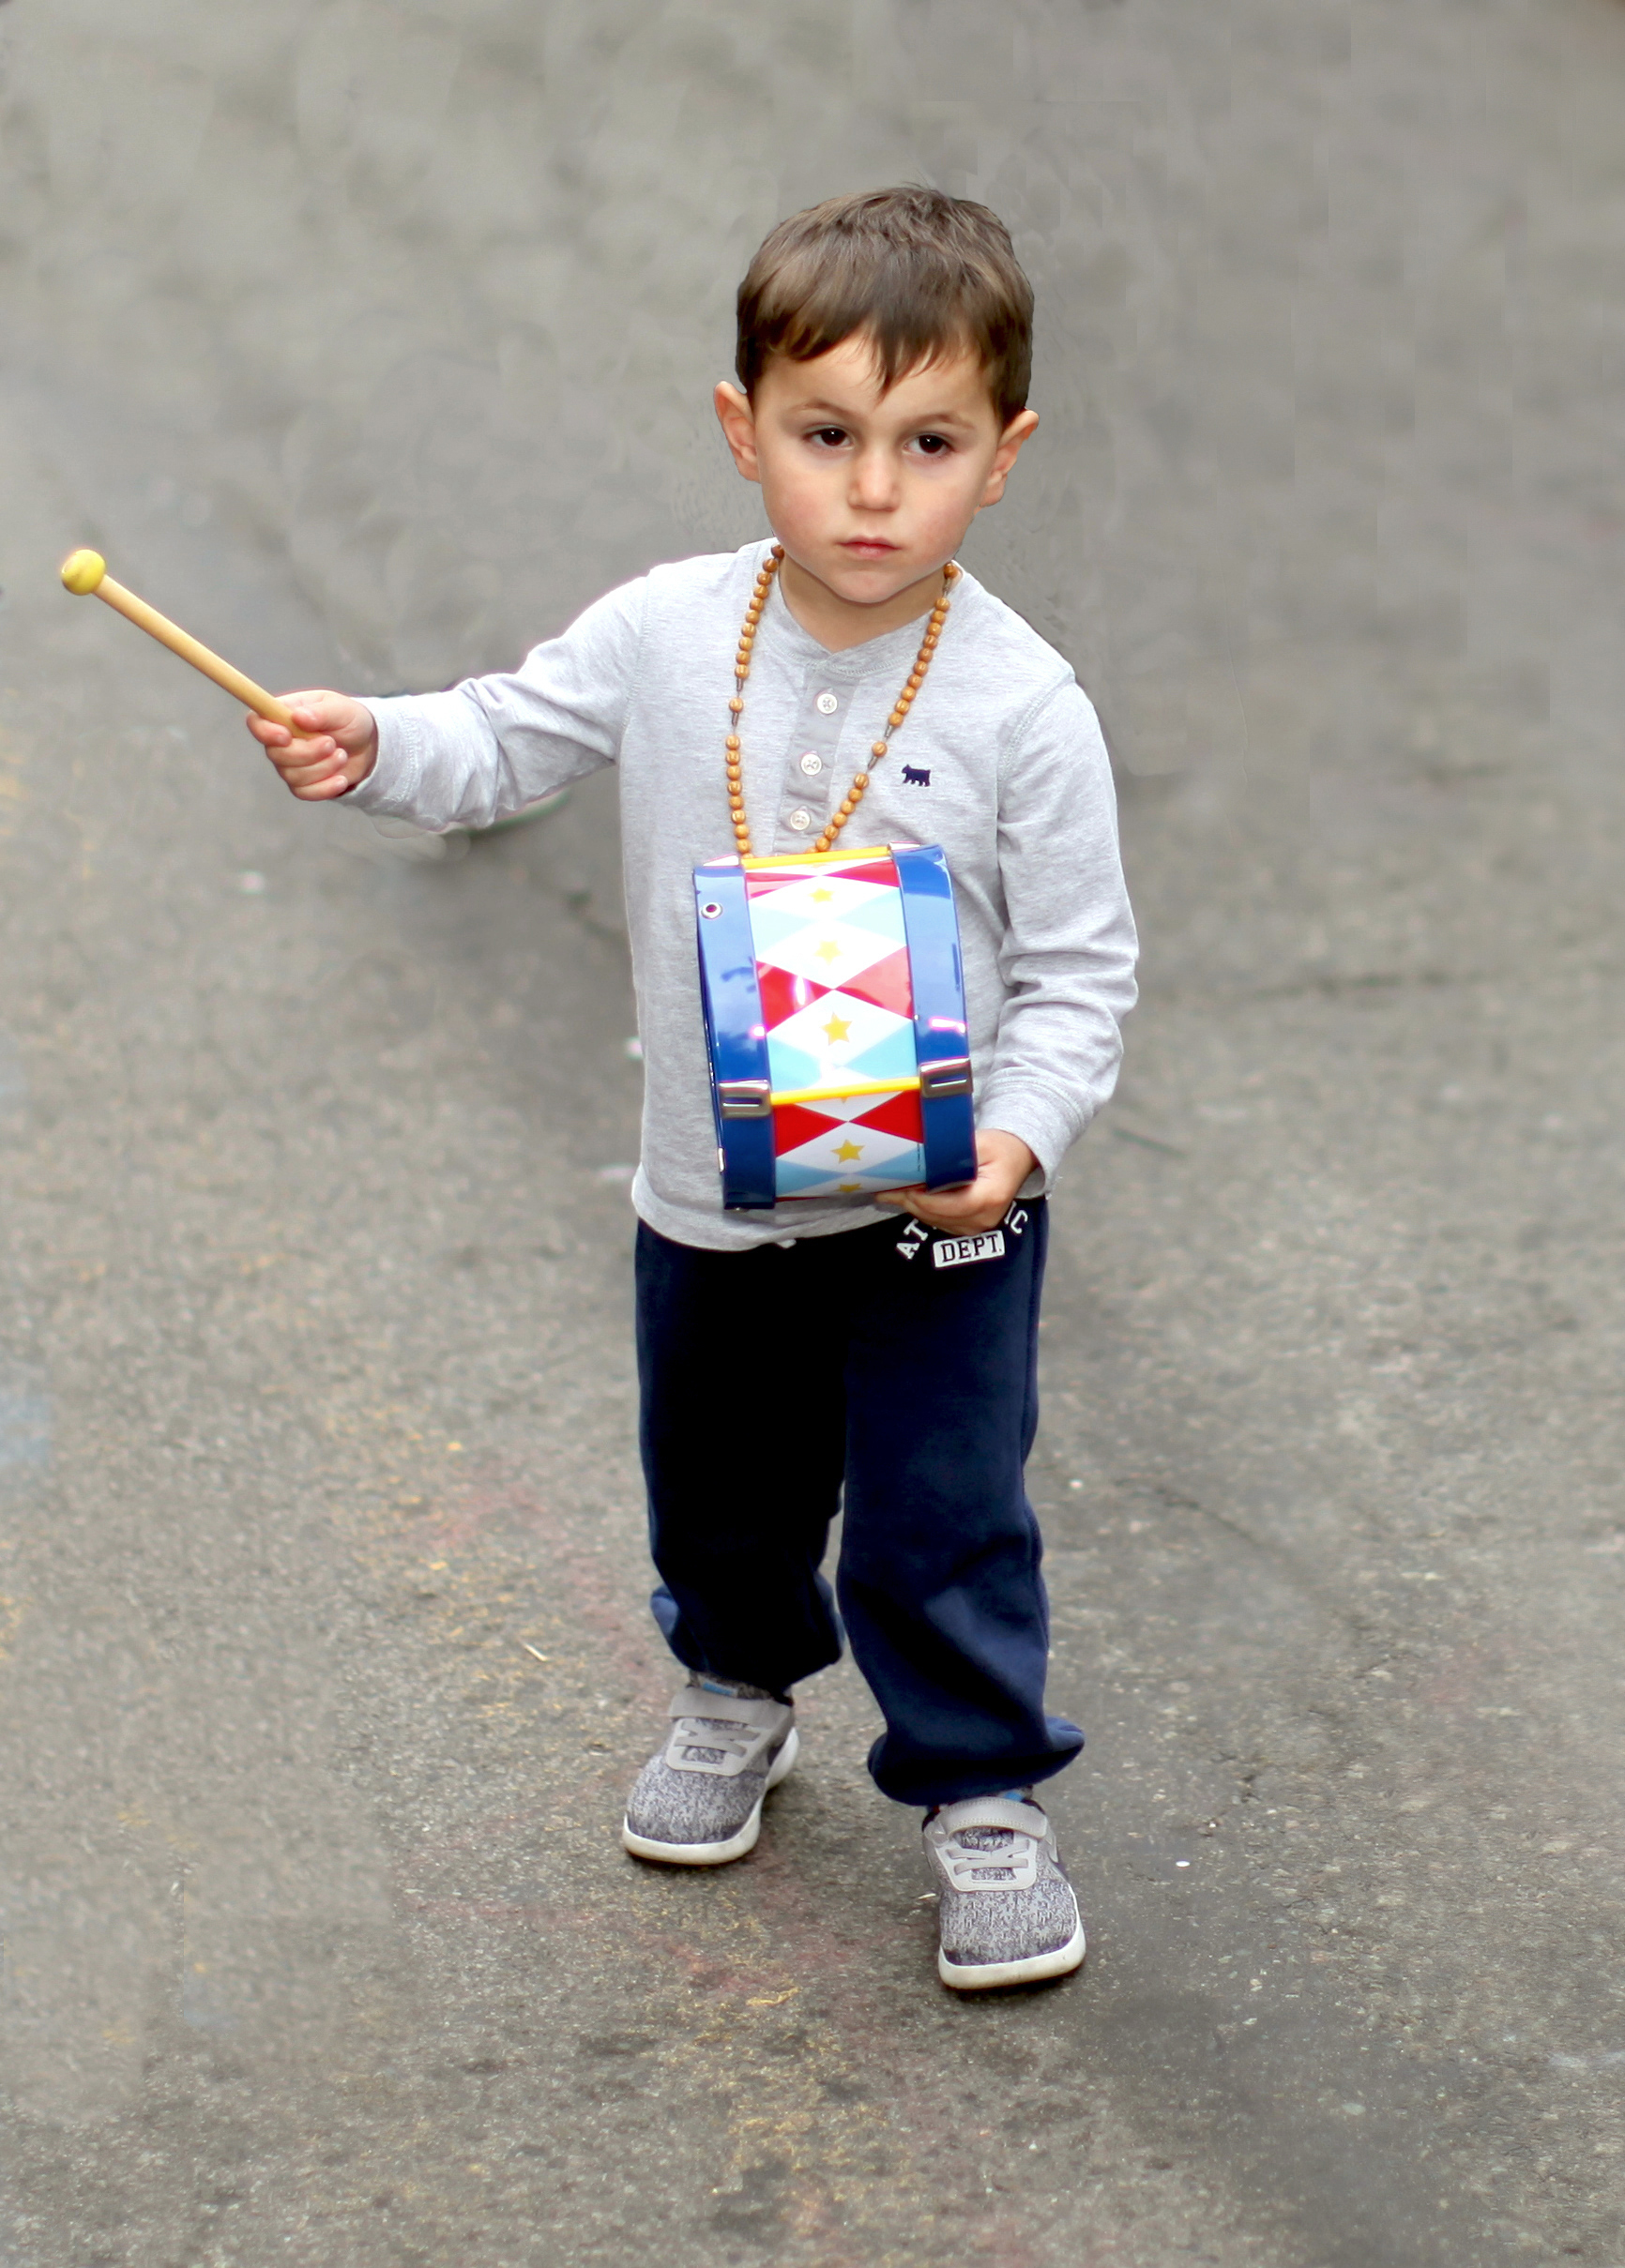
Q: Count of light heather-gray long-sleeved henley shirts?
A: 1